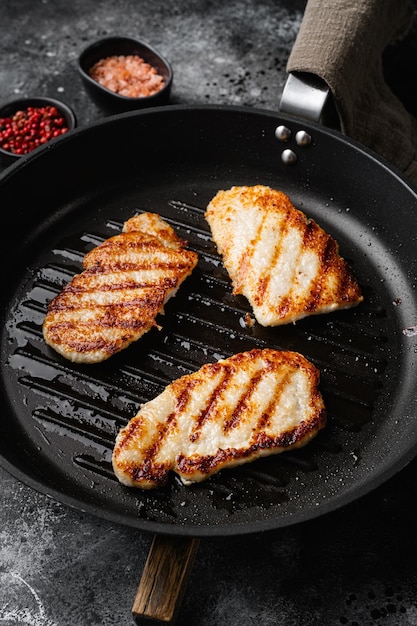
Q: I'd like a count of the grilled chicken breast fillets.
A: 3